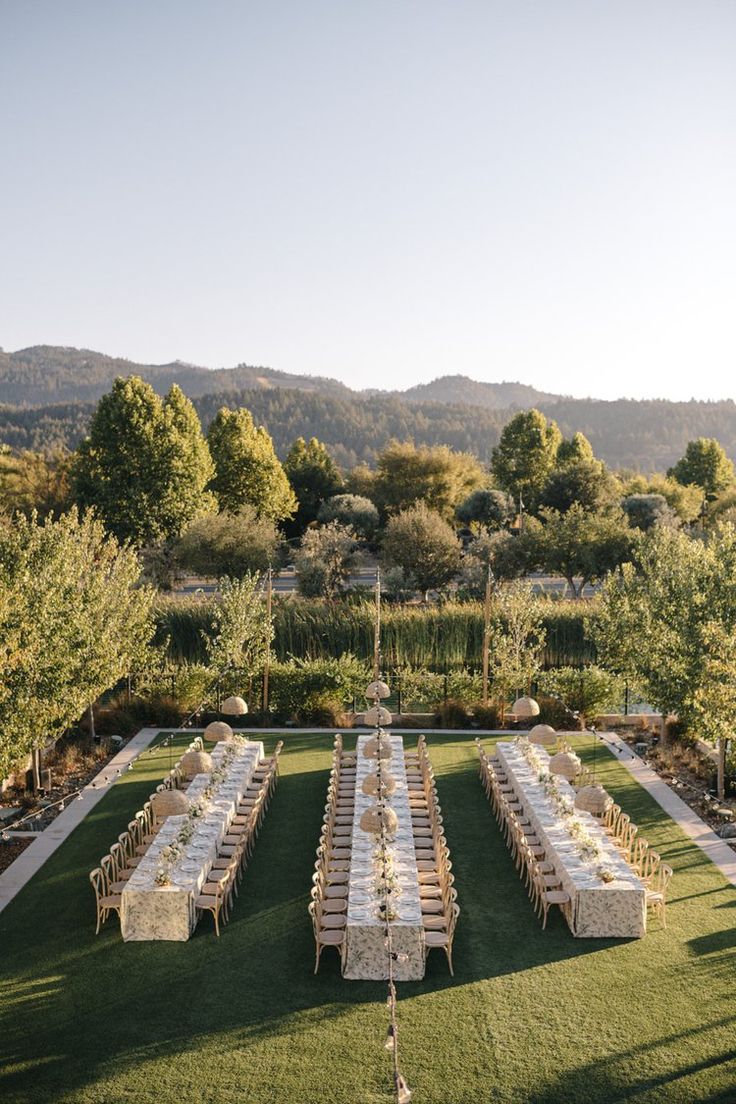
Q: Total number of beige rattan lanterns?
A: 13